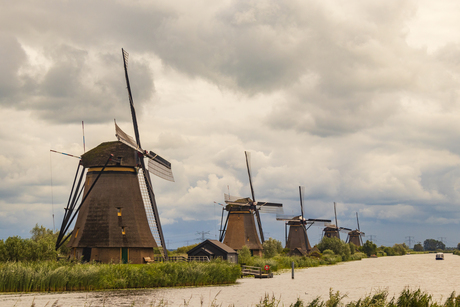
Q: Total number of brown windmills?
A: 5